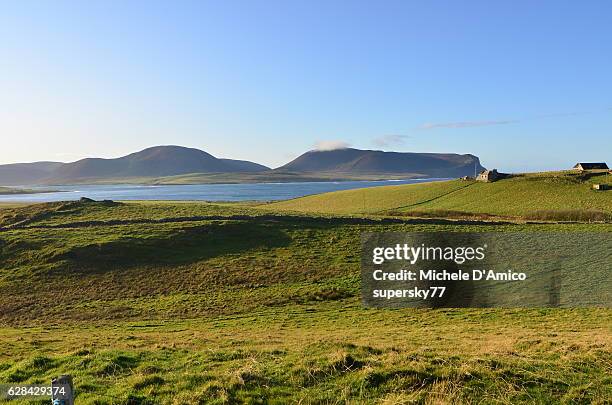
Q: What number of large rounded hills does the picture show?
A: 2